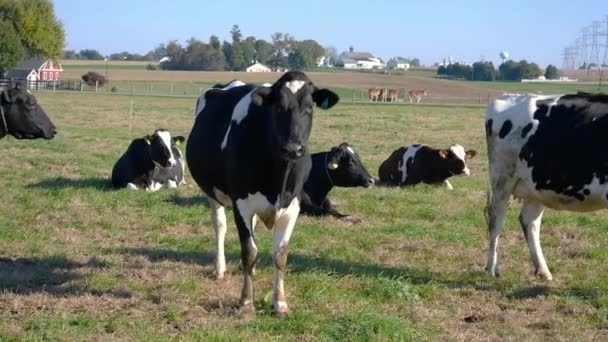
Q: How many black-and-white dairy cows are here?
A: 6